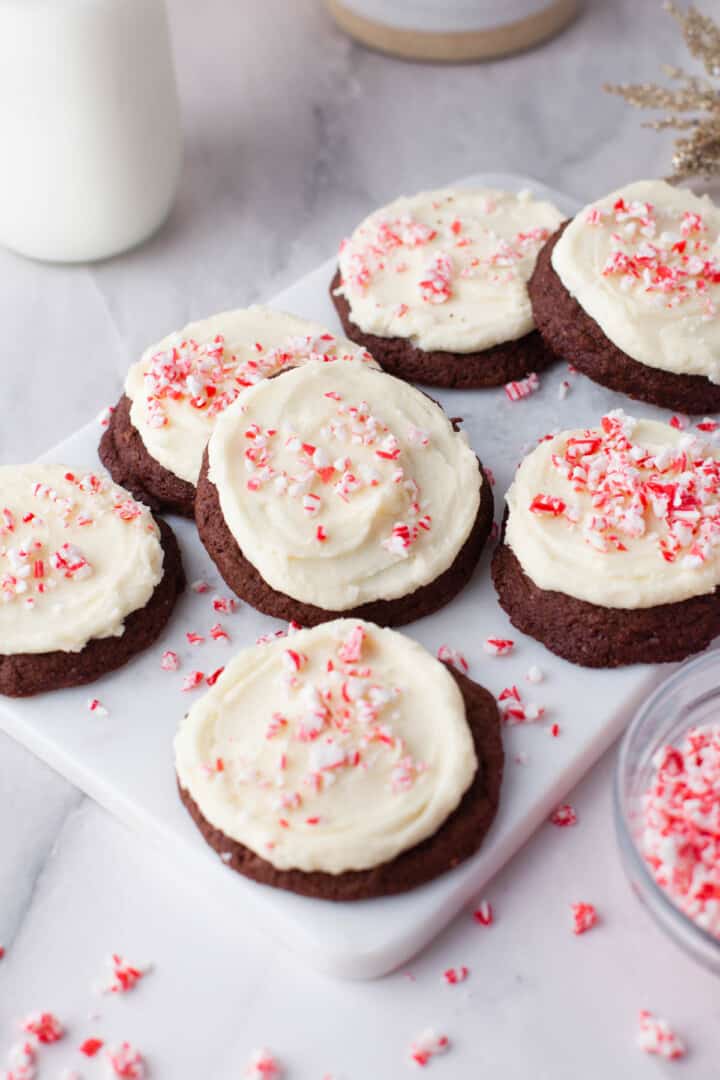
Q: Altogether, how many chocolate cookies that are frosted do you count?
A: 7